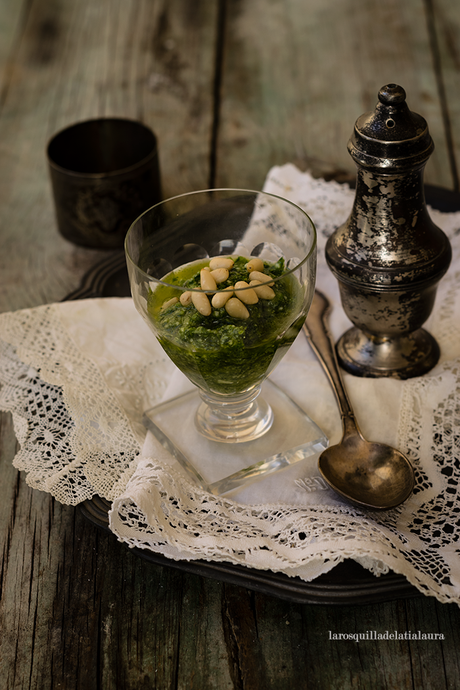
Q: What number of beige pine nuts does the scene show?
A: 13